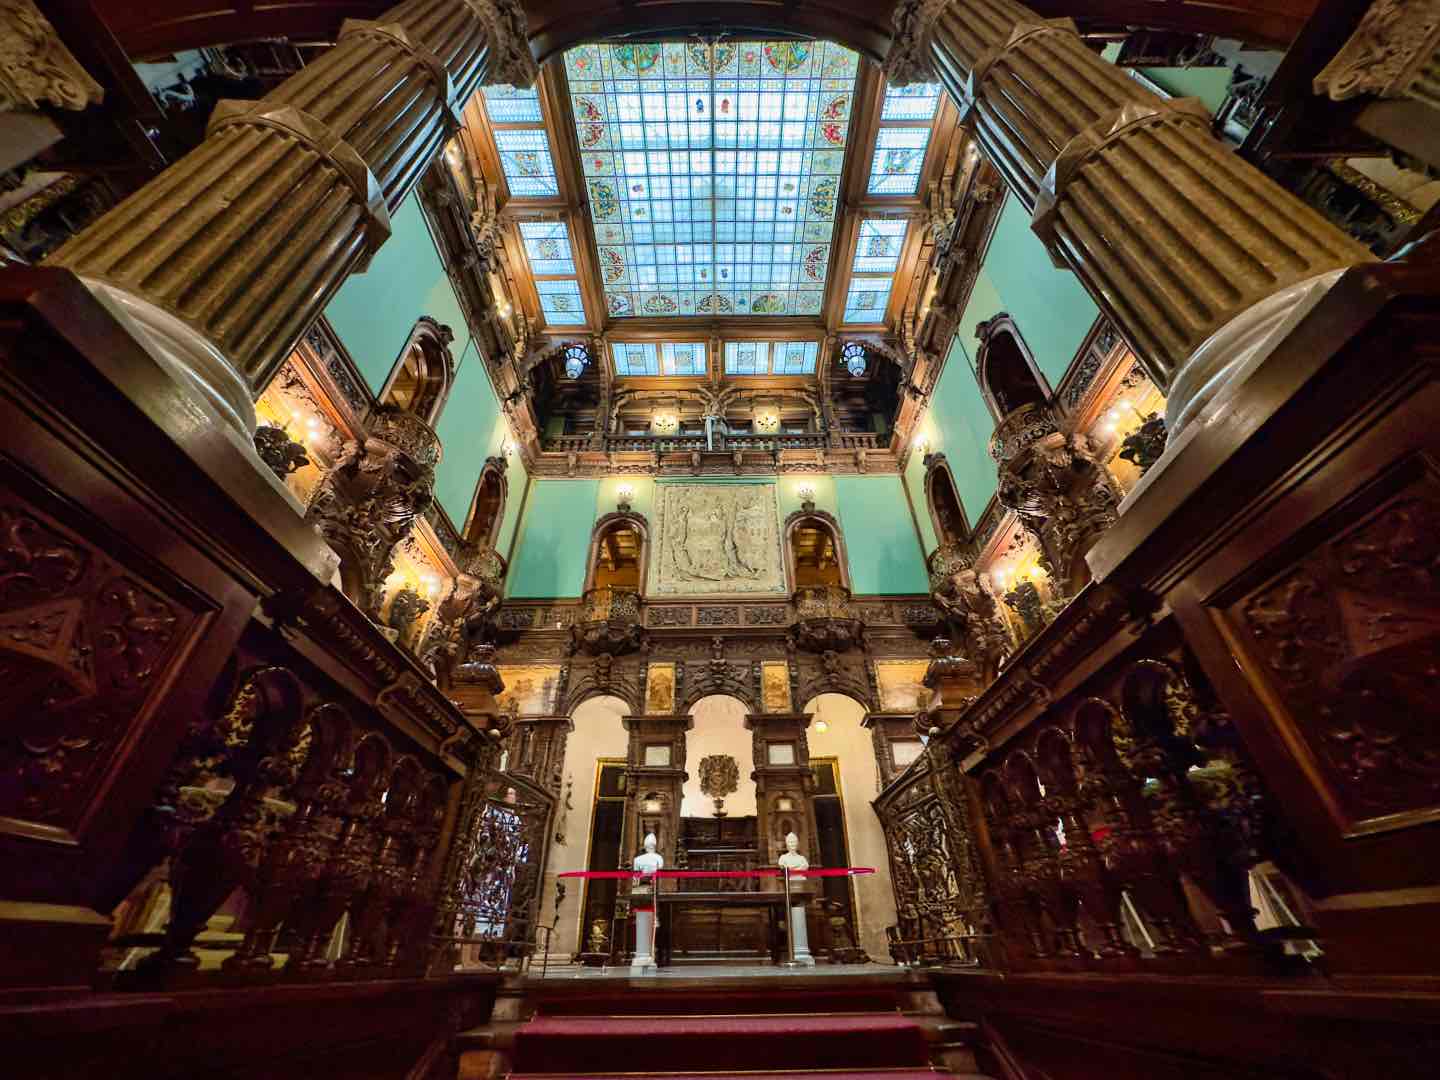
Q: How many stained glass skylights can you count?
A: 13